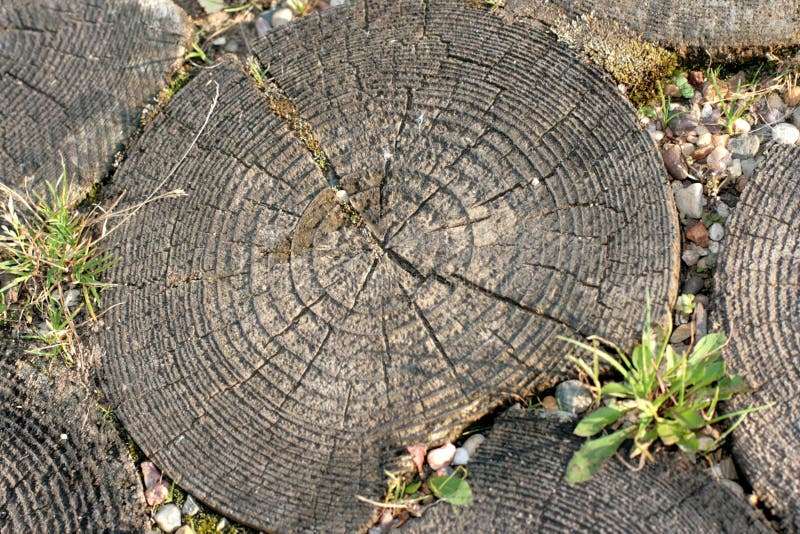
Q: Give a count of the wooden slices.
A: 6